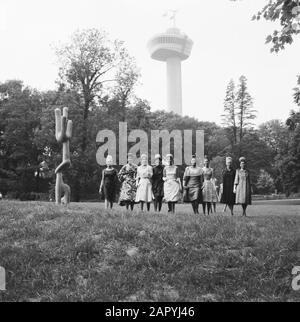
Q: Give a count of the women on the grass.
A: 9